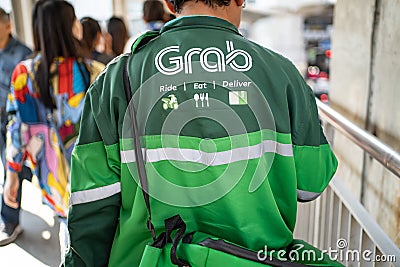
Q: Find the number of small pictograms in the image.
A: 3